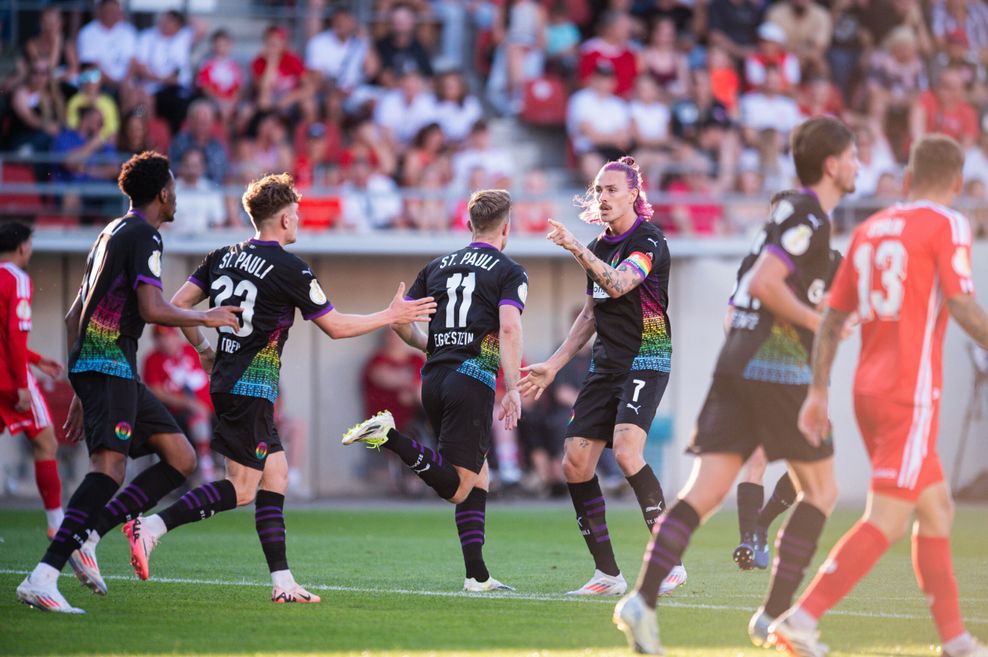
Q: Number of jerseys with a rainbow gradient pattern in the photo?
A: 5